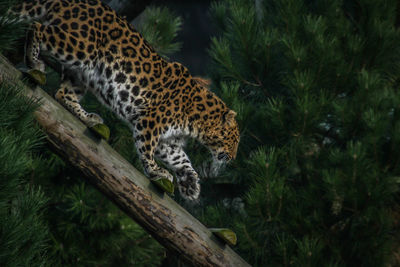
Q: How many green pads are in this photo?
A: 4